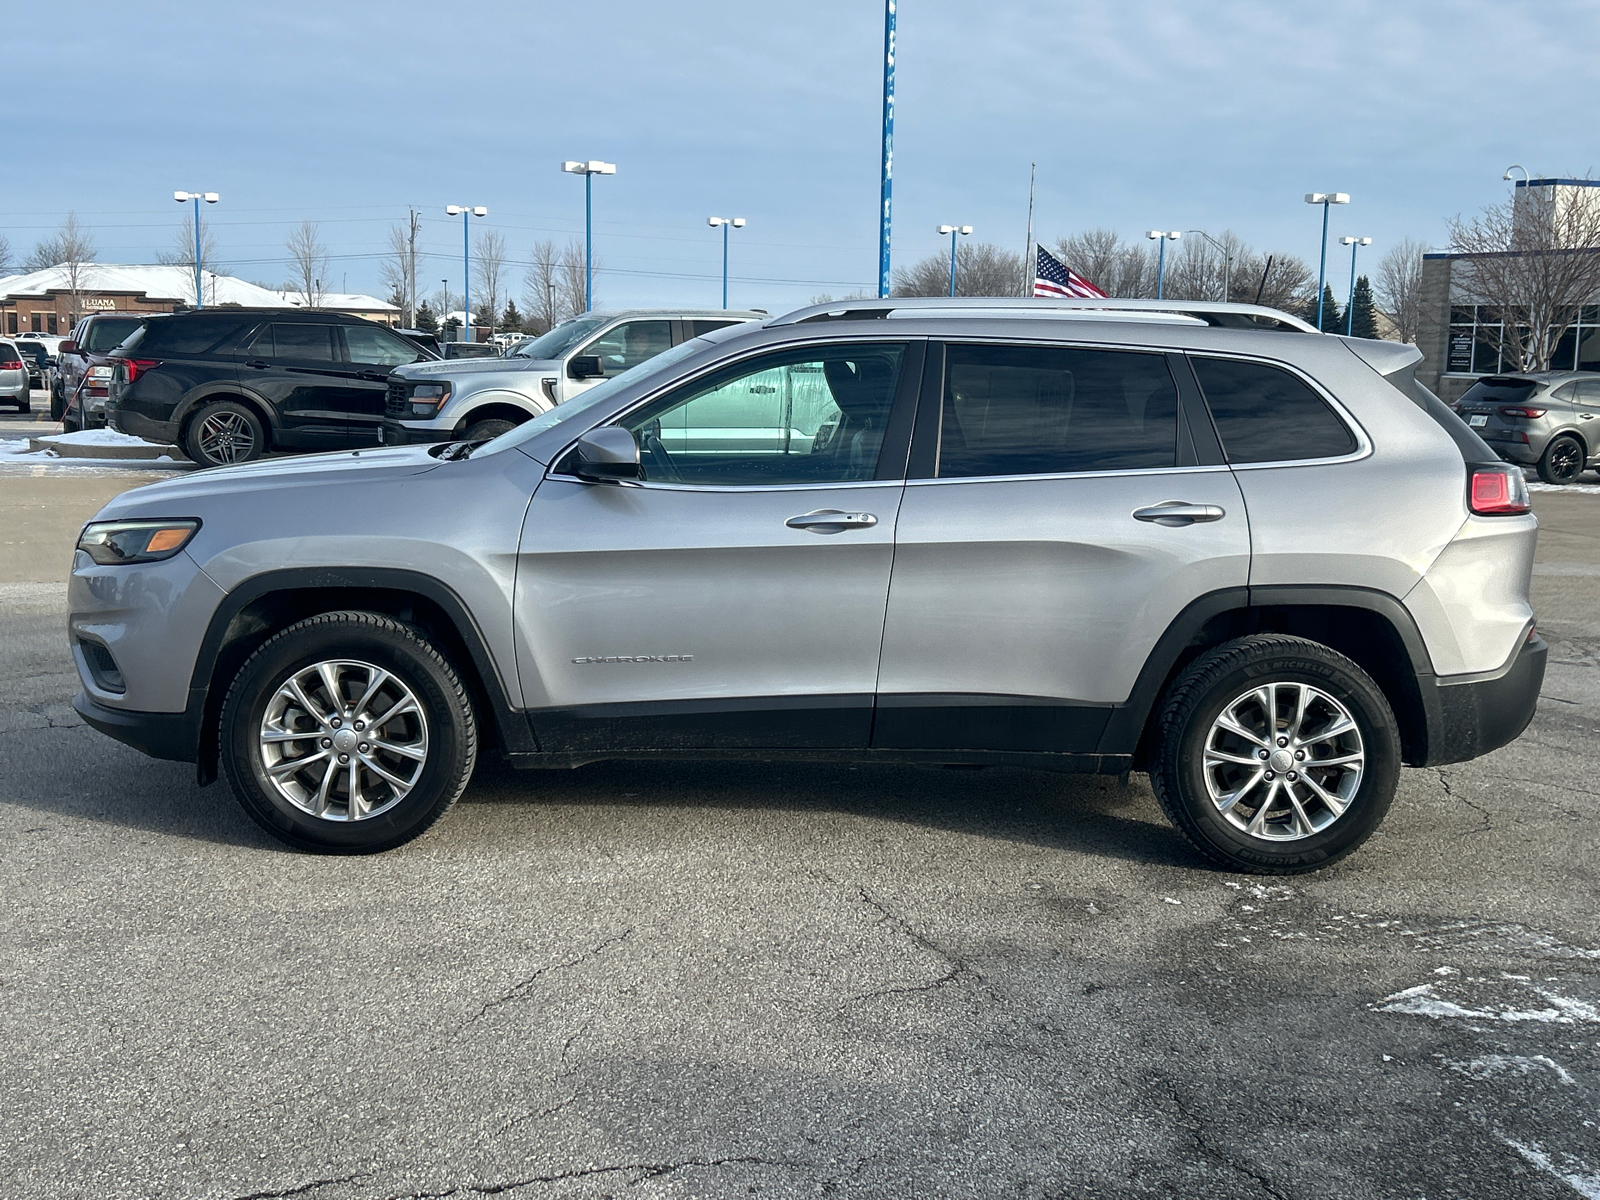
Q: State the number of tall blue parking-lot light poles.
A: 9